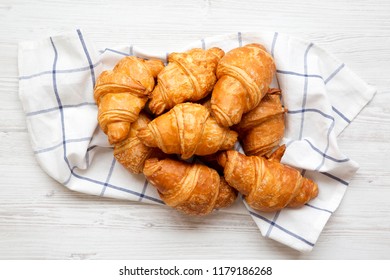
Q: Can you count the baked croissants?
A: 8